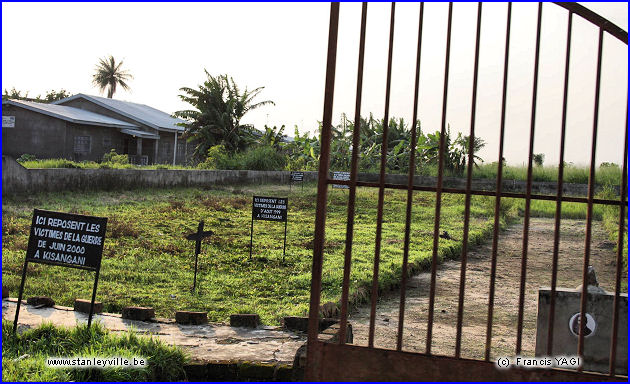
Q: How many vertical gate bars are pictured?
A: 11